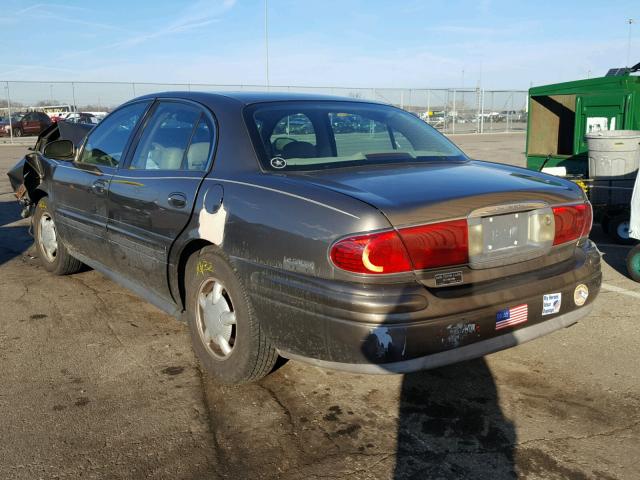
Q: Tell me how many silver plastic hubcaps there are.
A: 2